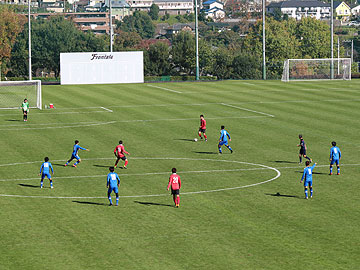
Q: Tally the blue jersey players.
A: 6